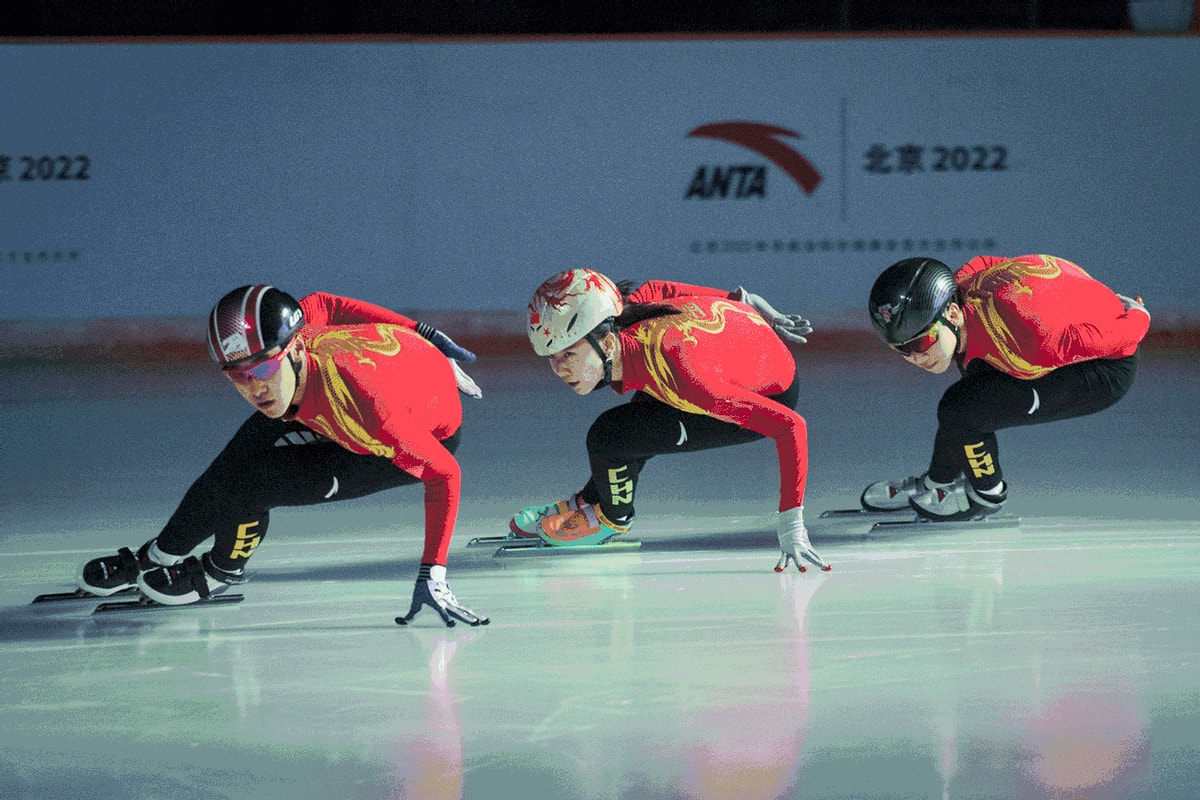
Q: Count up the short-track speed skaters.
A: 3